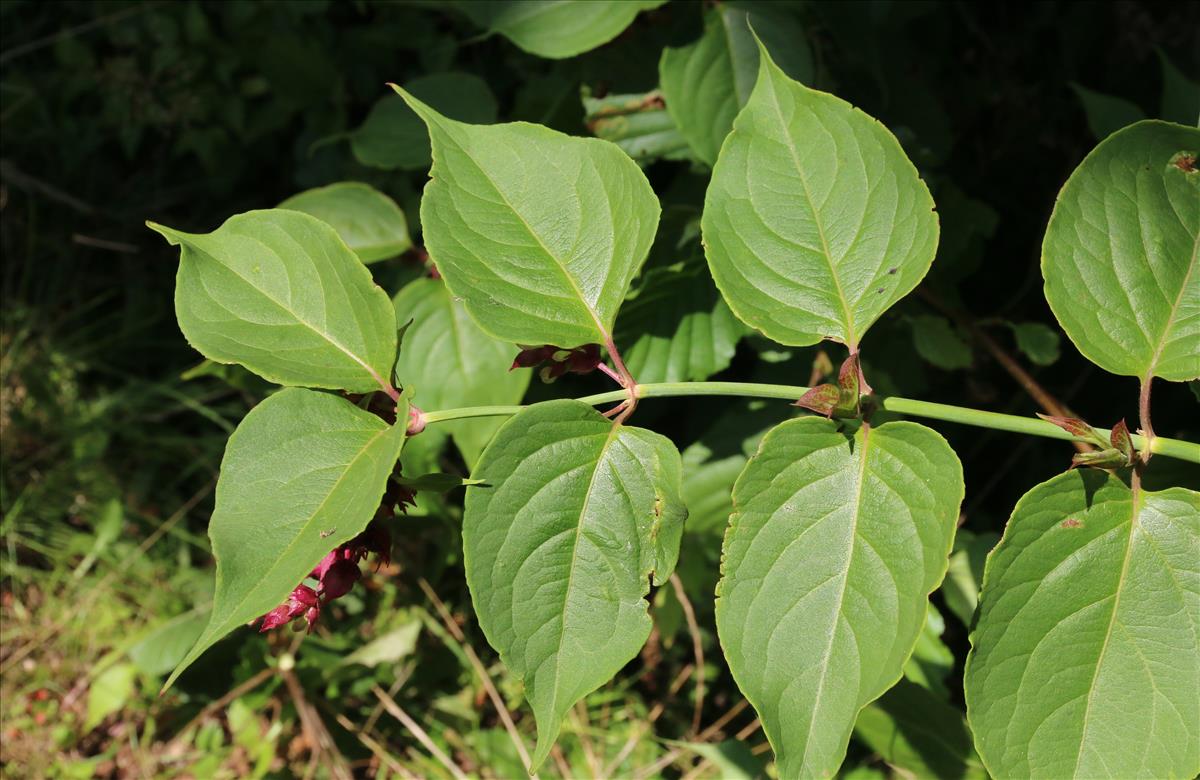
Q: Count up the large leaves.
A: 8